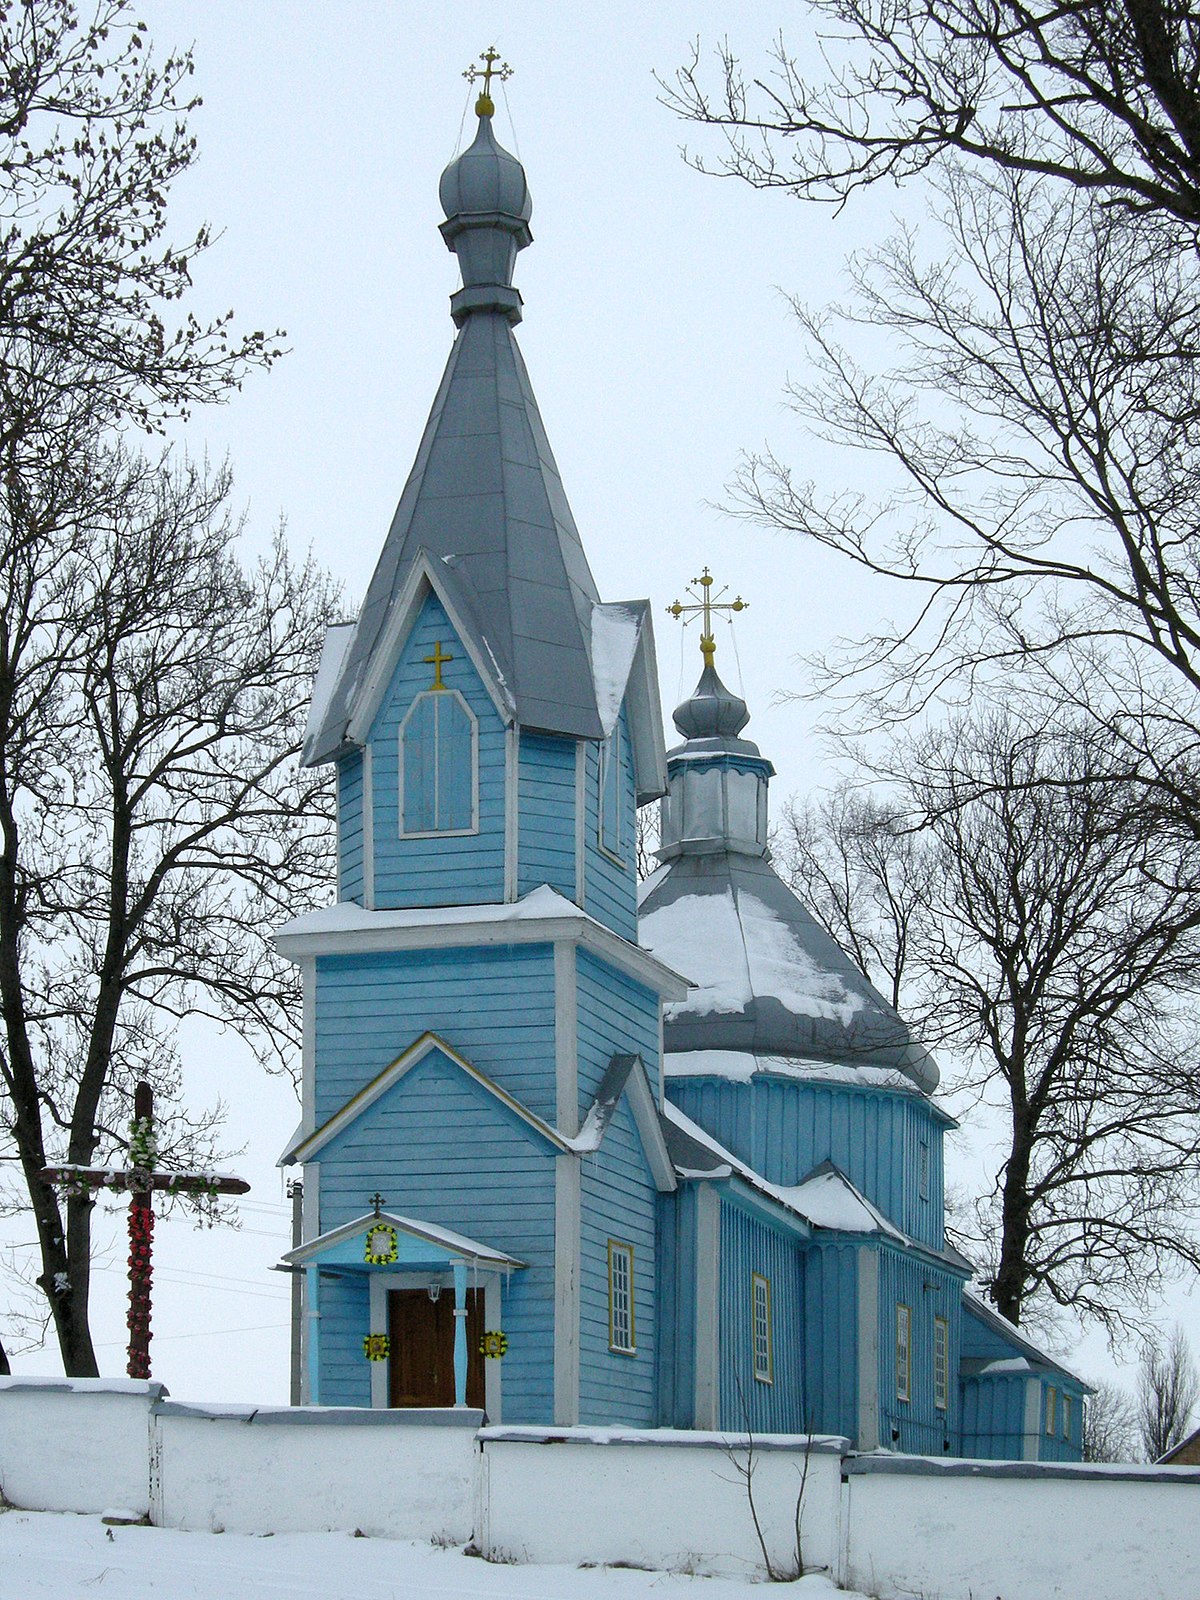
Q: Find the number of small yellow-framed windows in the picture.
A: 6